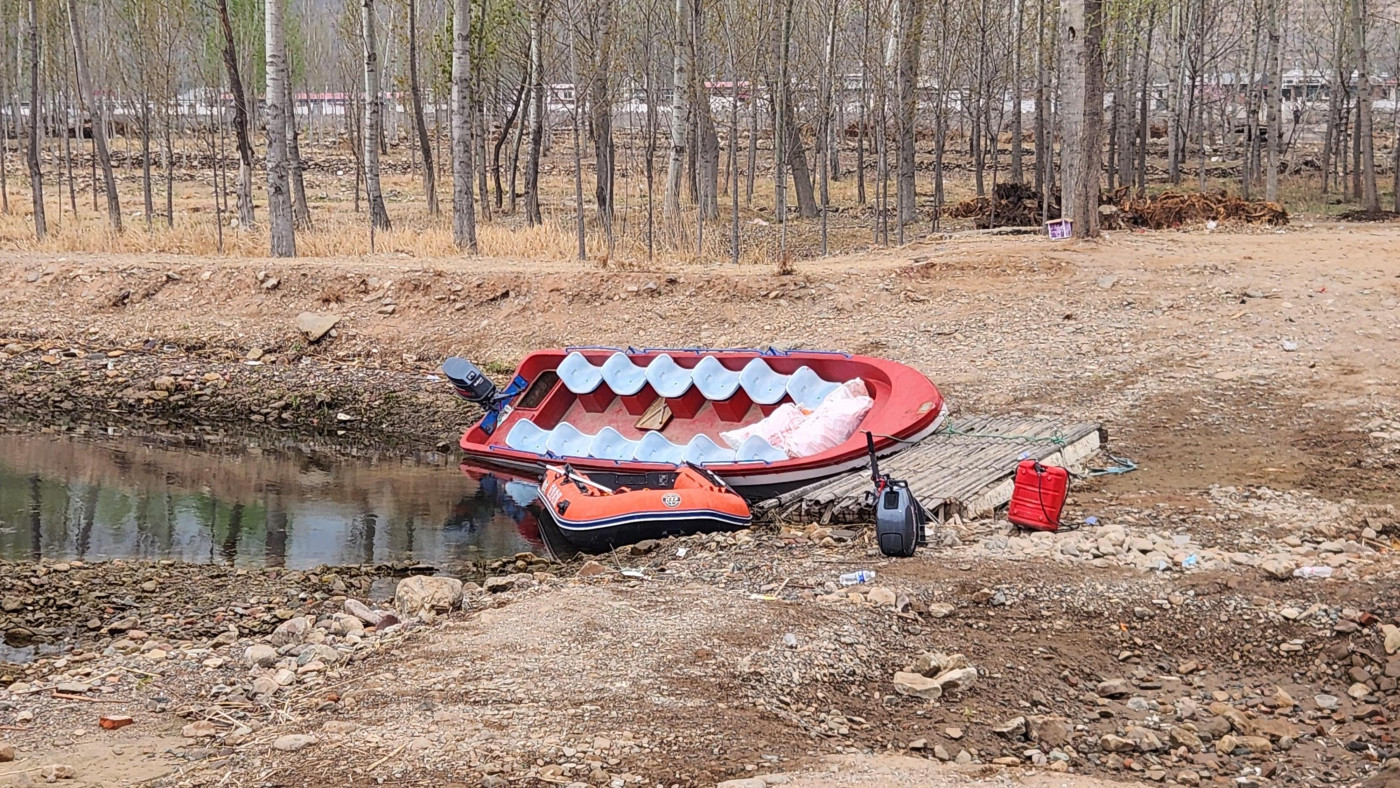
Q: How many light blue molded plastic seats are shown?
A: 12